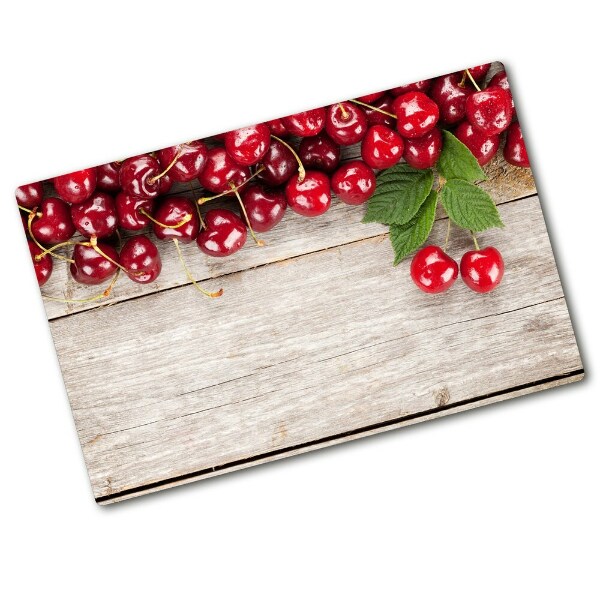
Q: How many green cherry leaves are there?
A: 4